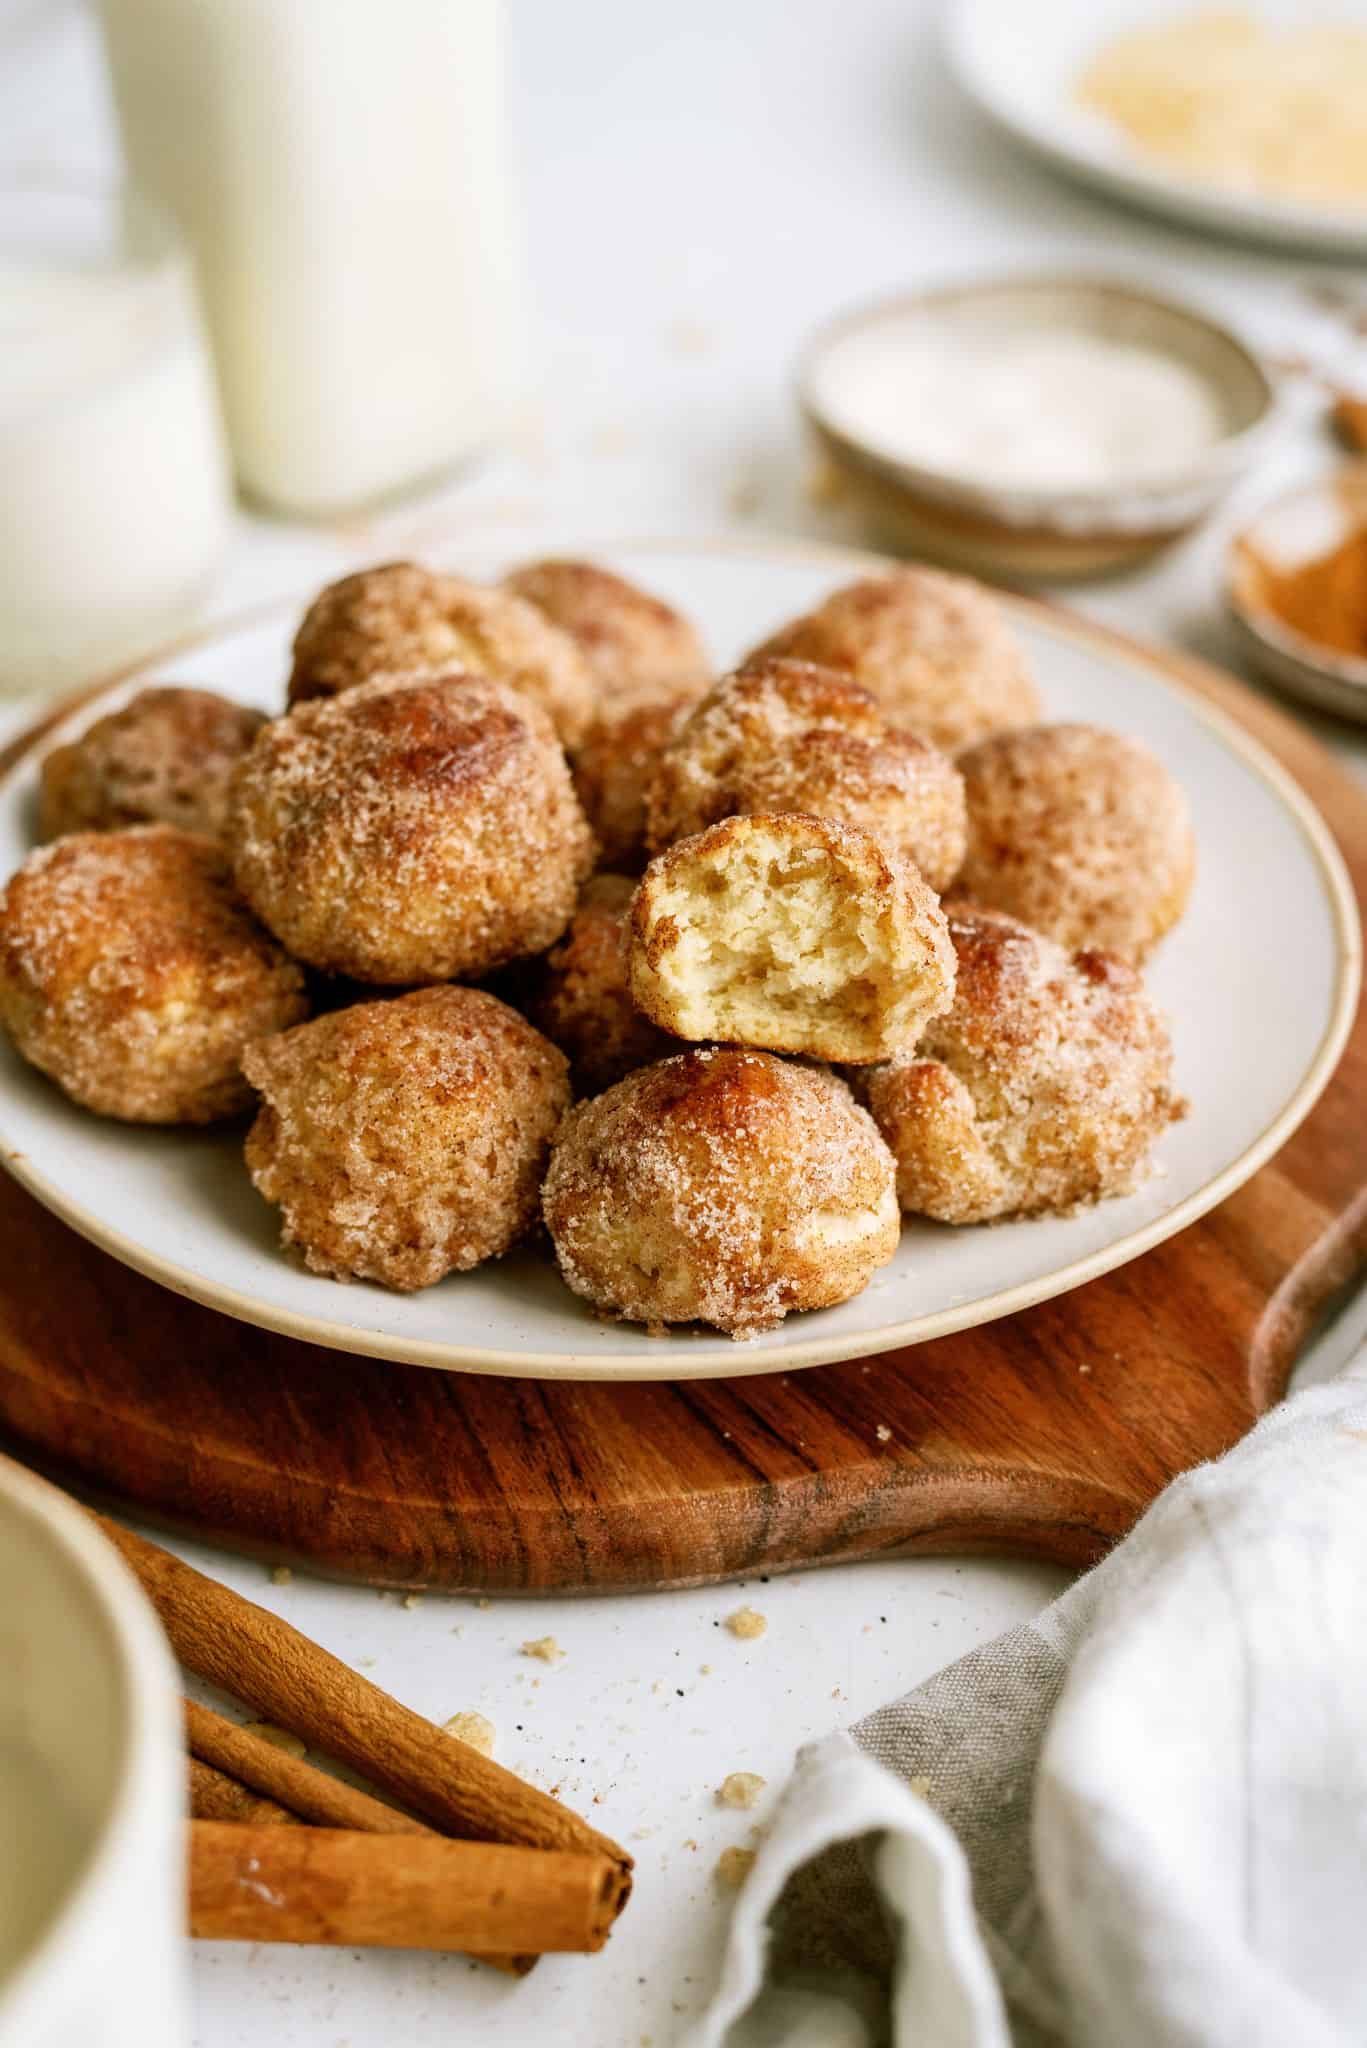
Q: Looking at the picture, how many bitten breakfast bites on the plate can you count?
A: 1